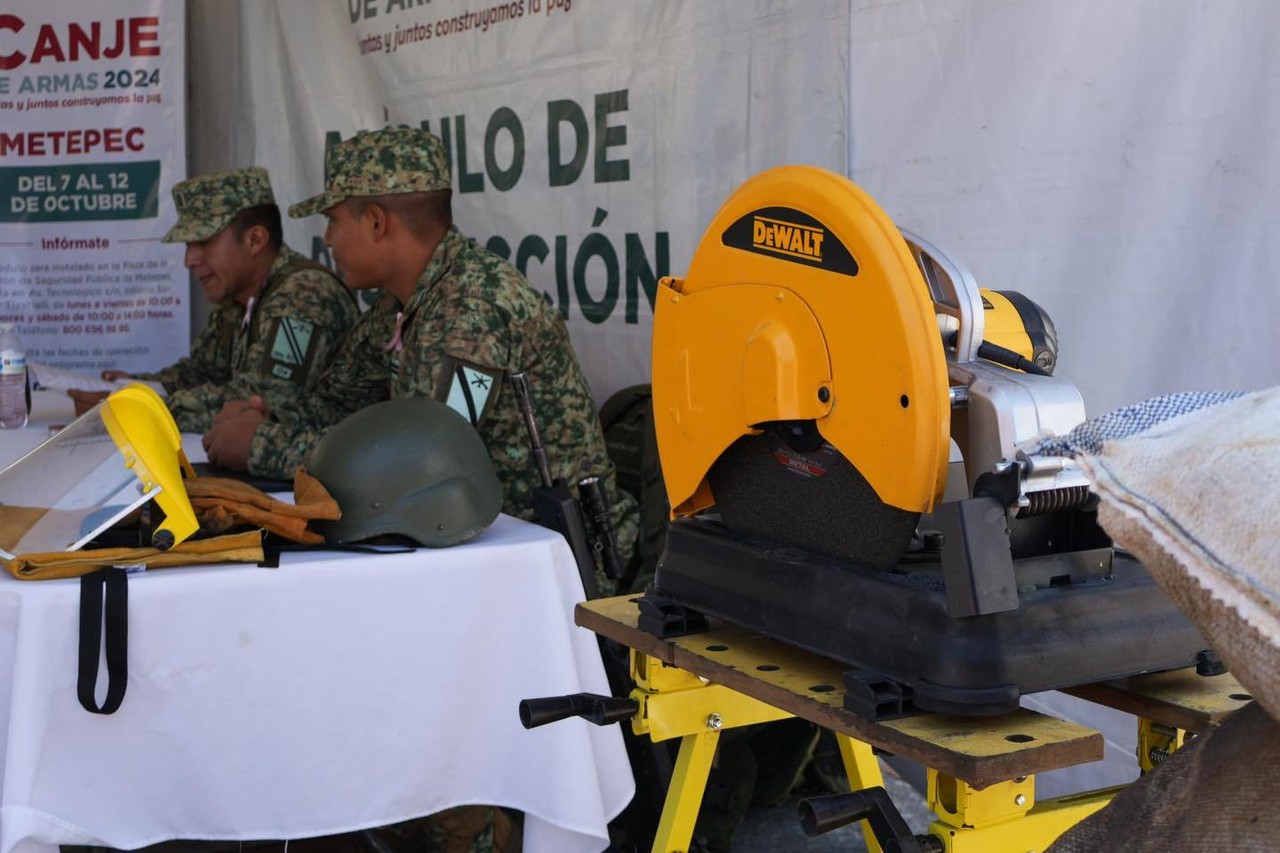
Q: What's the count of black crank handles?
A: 2